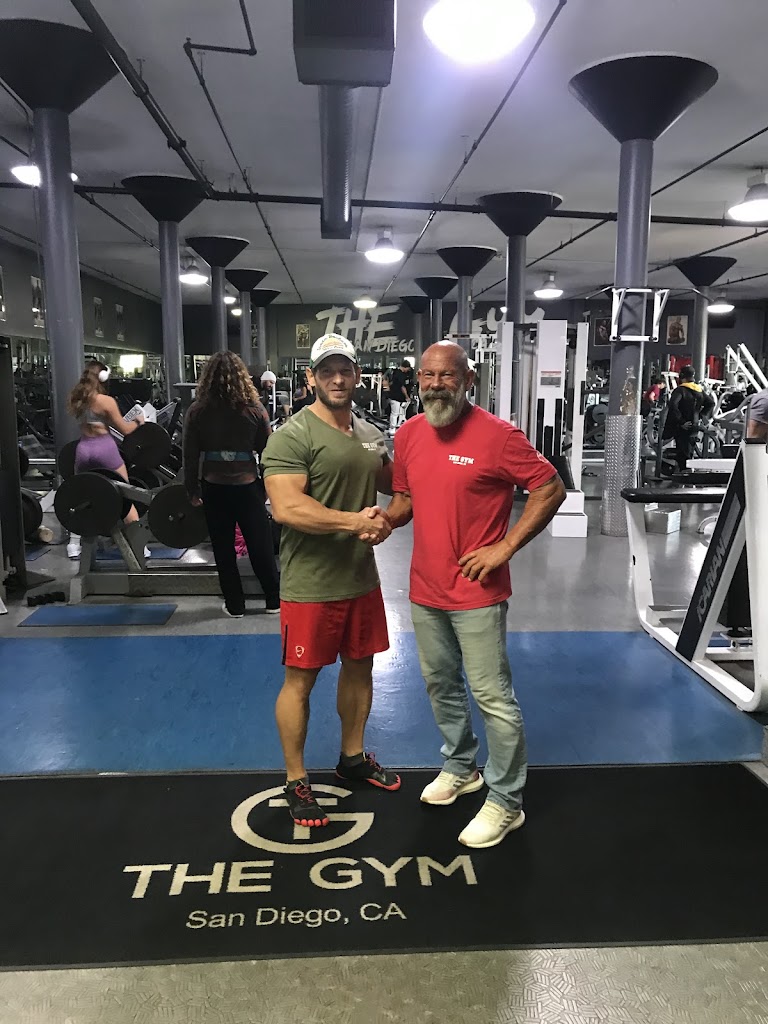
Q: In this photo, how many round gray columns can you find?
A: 11